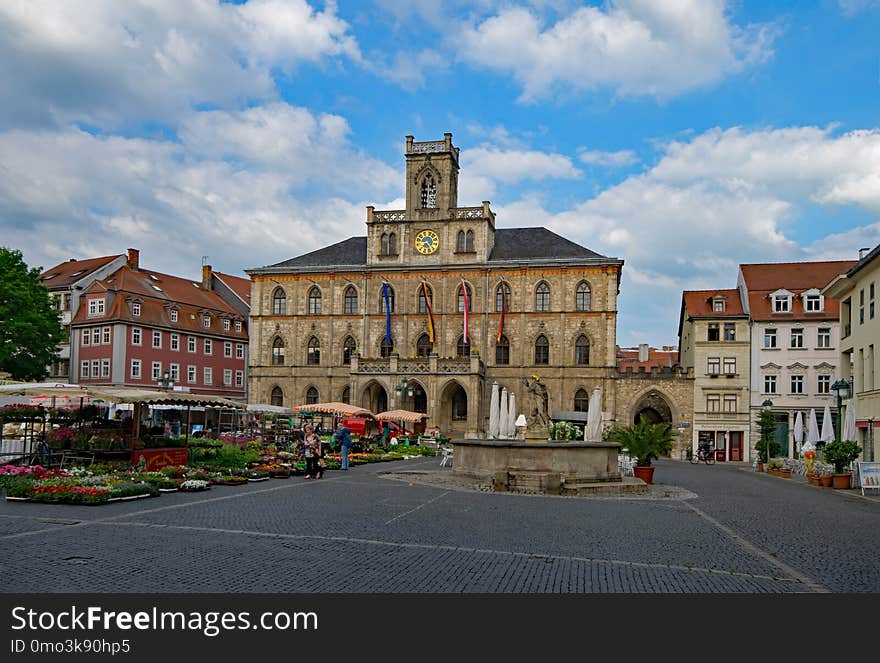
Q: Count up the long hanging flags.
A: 4